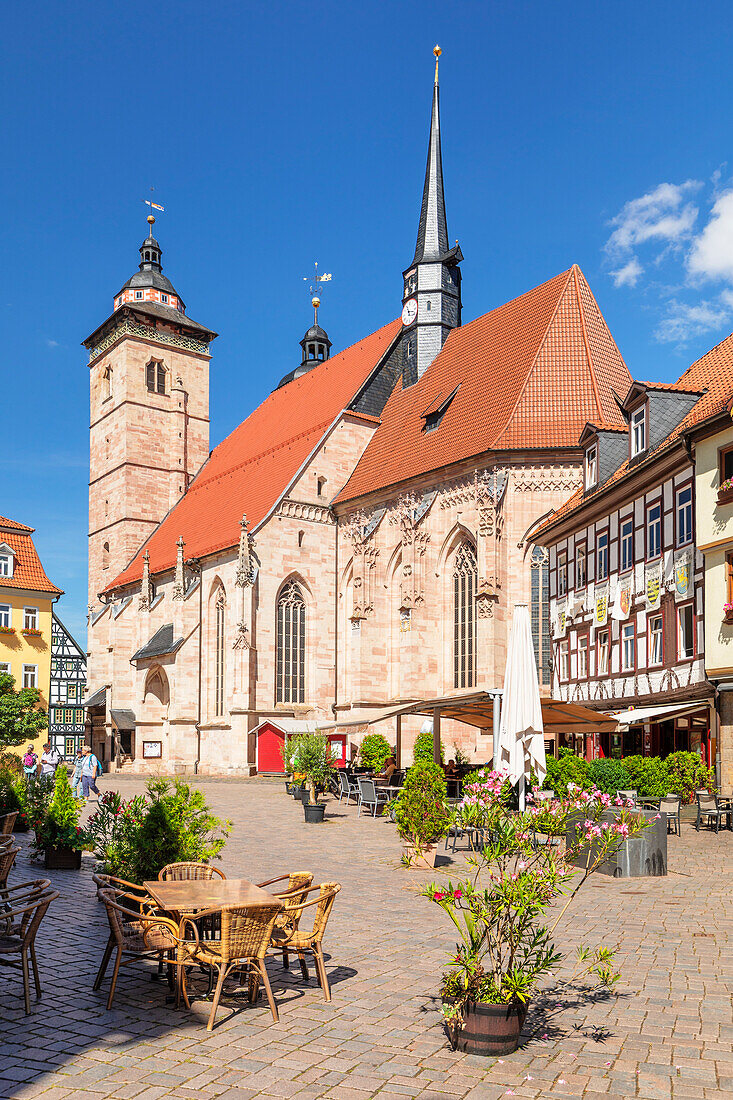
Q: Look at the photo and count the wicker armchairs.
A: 11